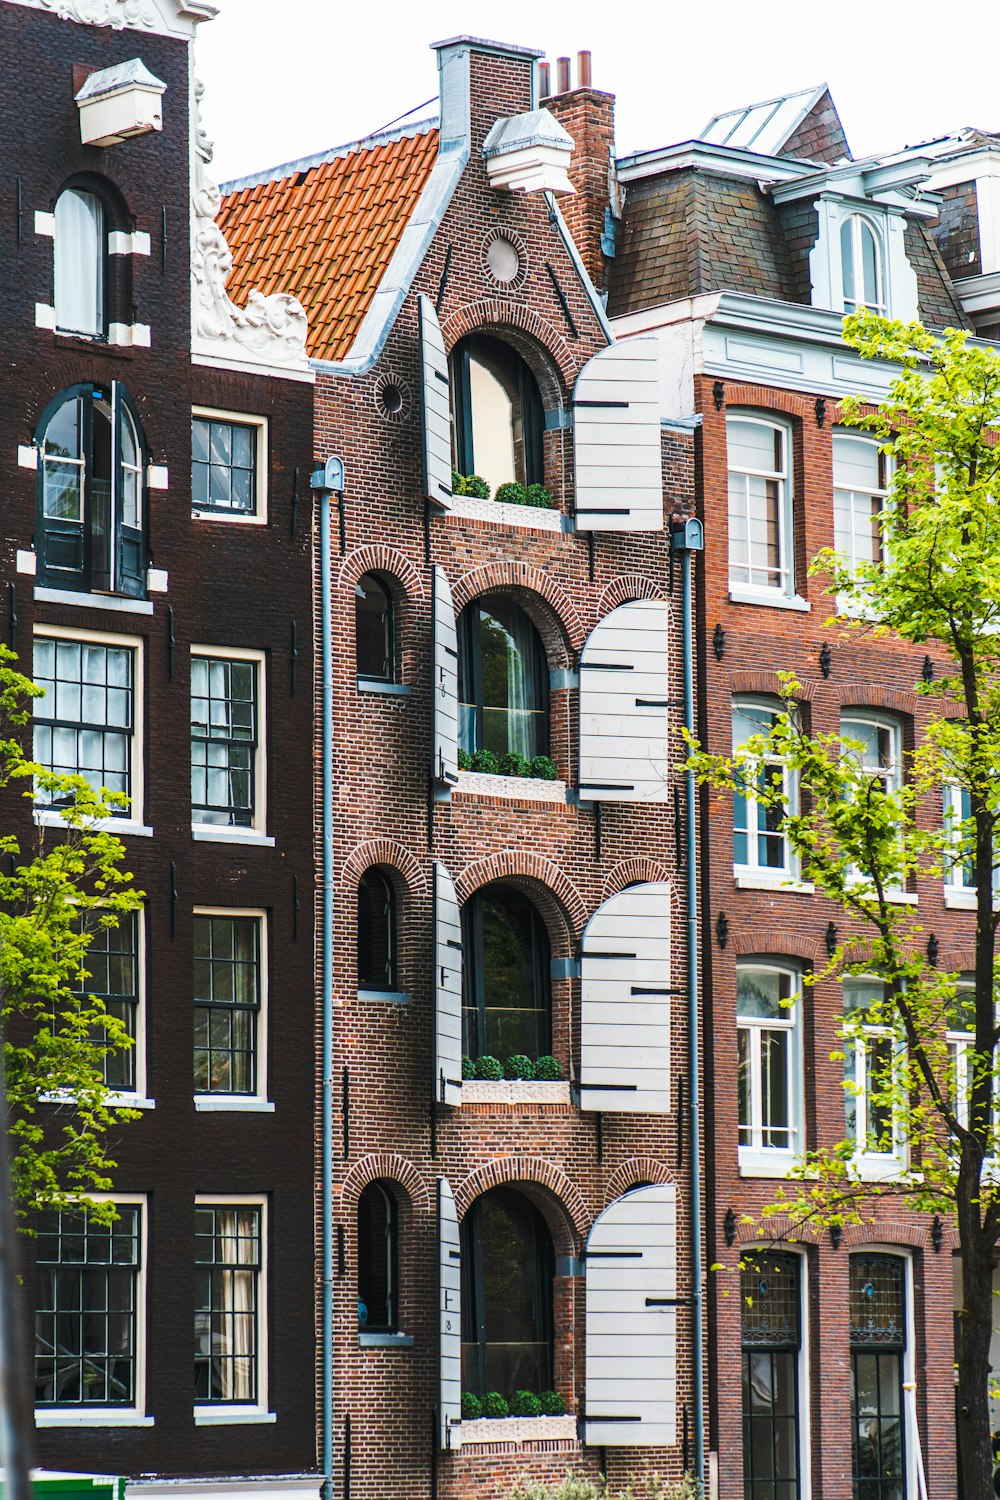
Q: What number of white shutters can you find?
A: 8